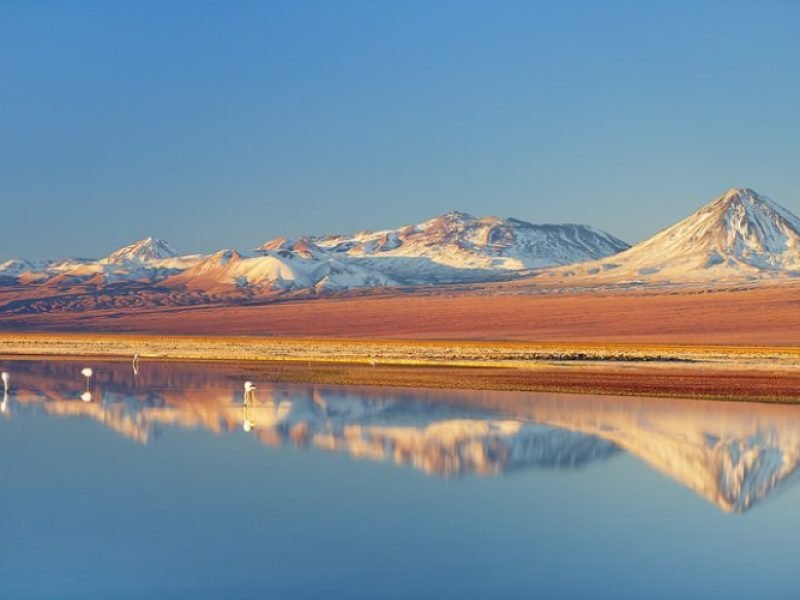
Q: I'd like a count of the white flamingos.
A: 4